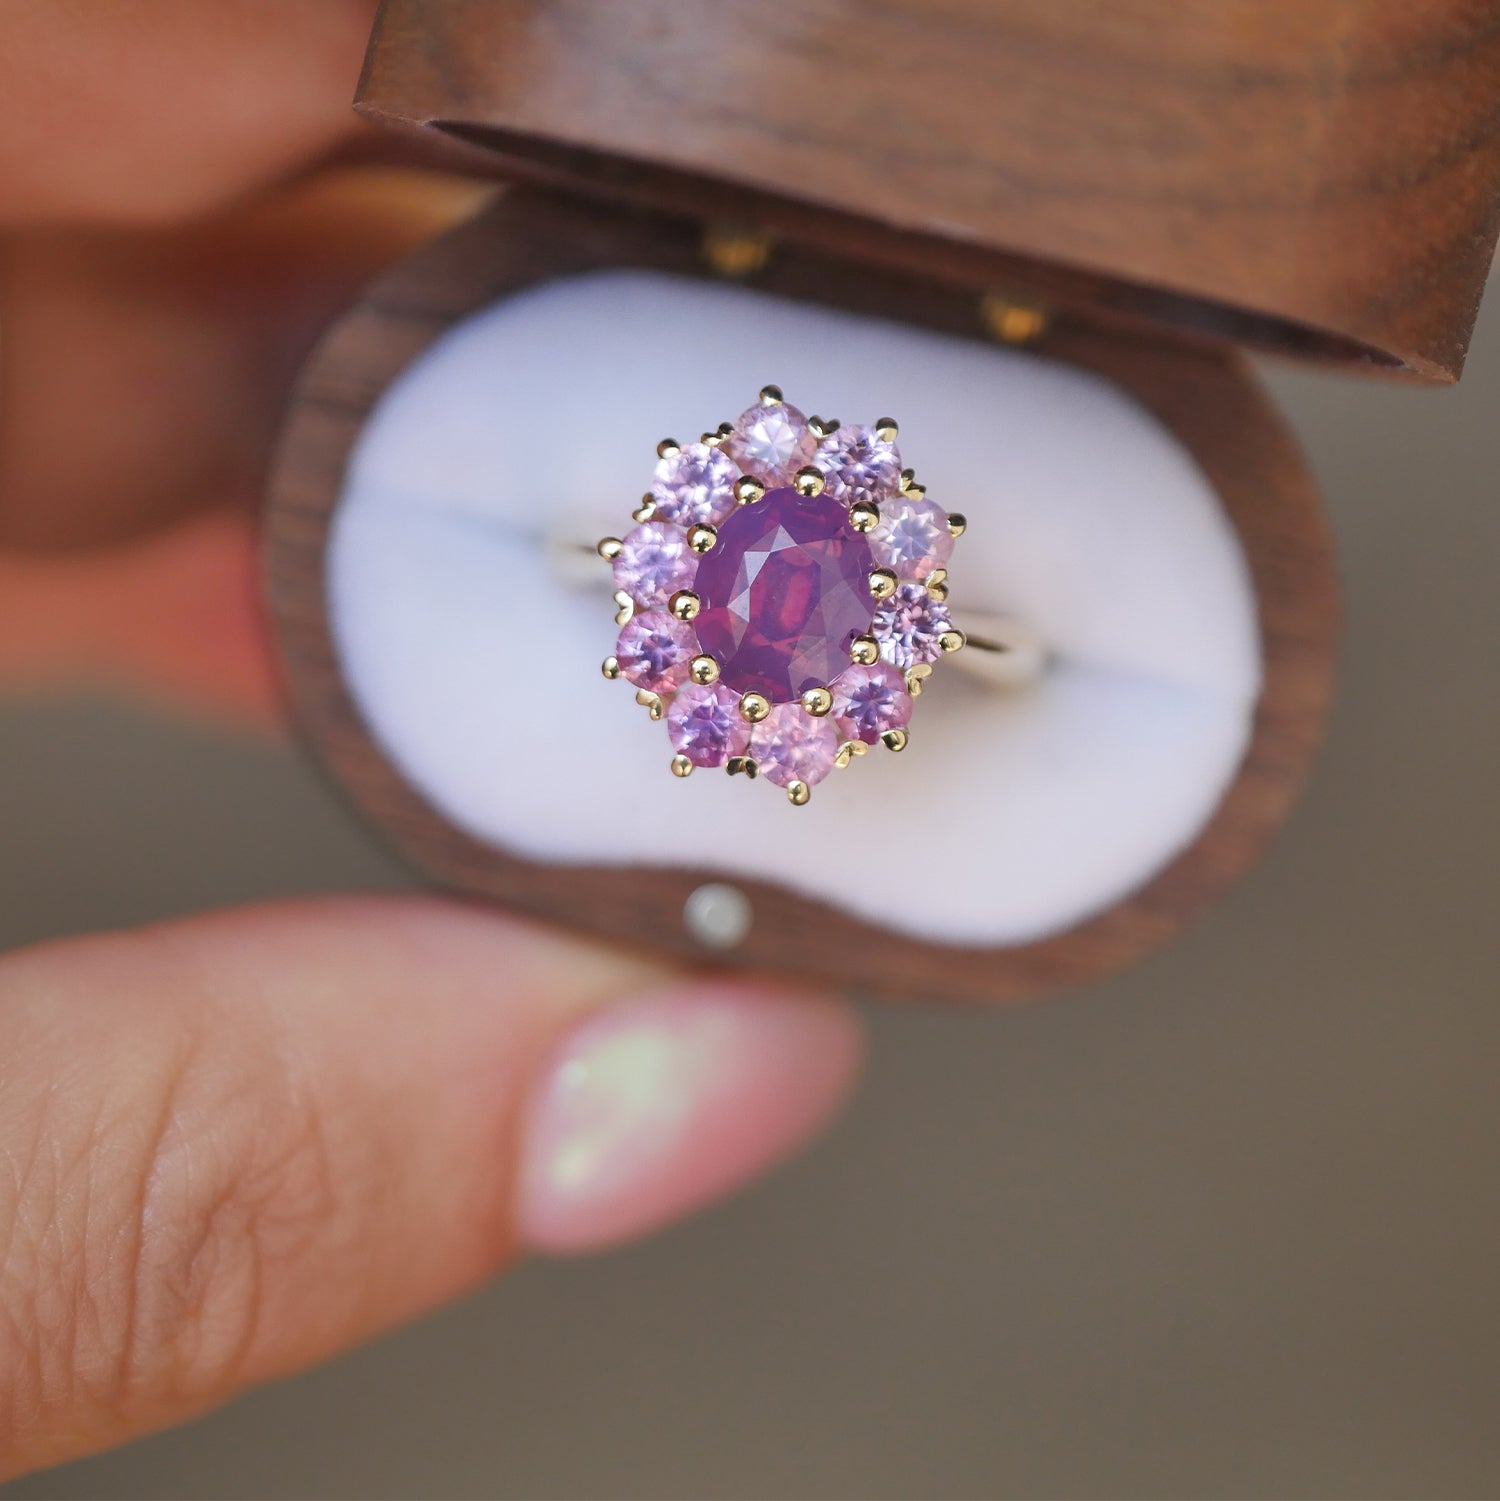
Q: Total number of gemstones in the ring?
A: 11